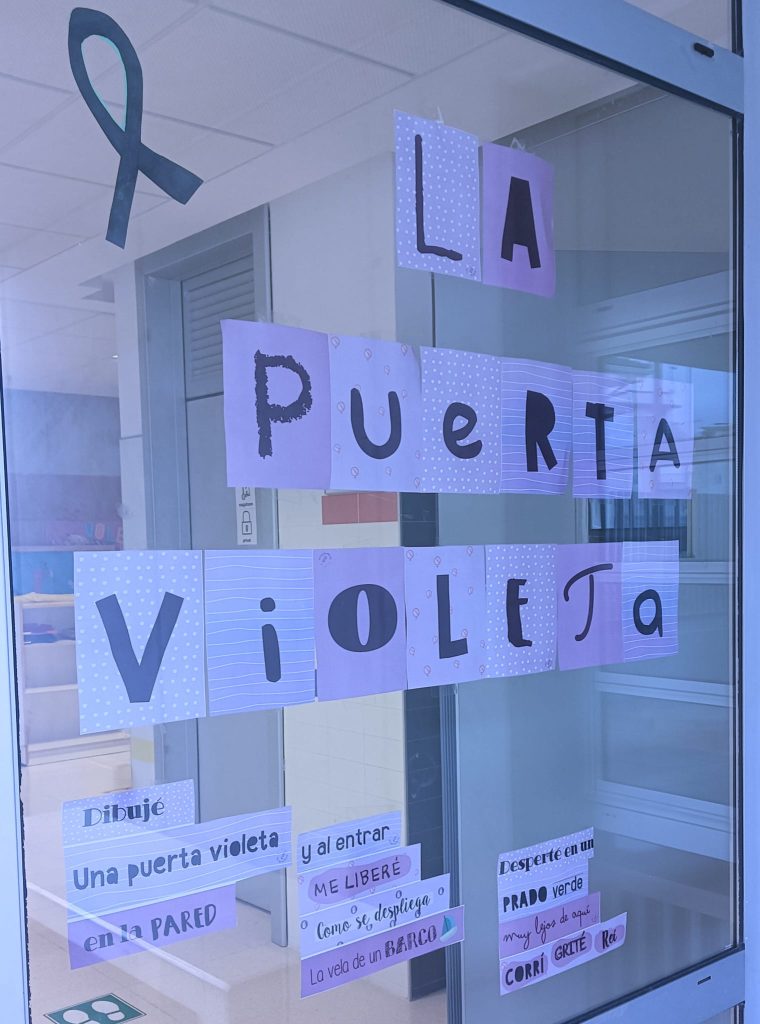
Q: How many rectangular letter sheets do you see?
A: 15